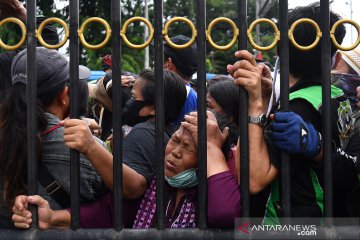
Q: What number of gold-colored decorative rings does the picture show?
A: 9